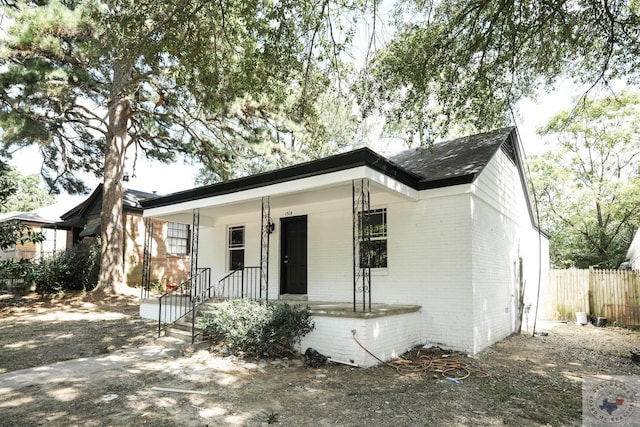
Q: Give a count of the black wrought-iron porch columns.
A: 4